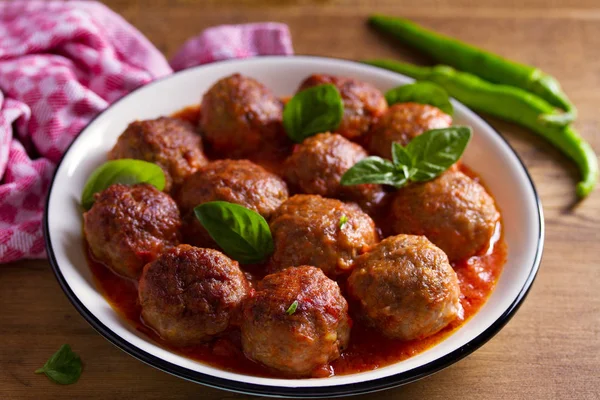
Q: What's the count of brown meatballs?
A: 12